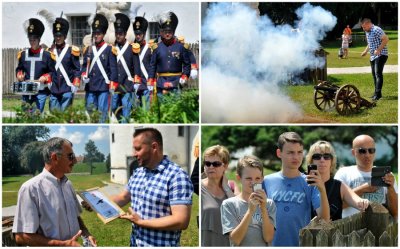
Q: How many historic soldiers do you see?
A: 6